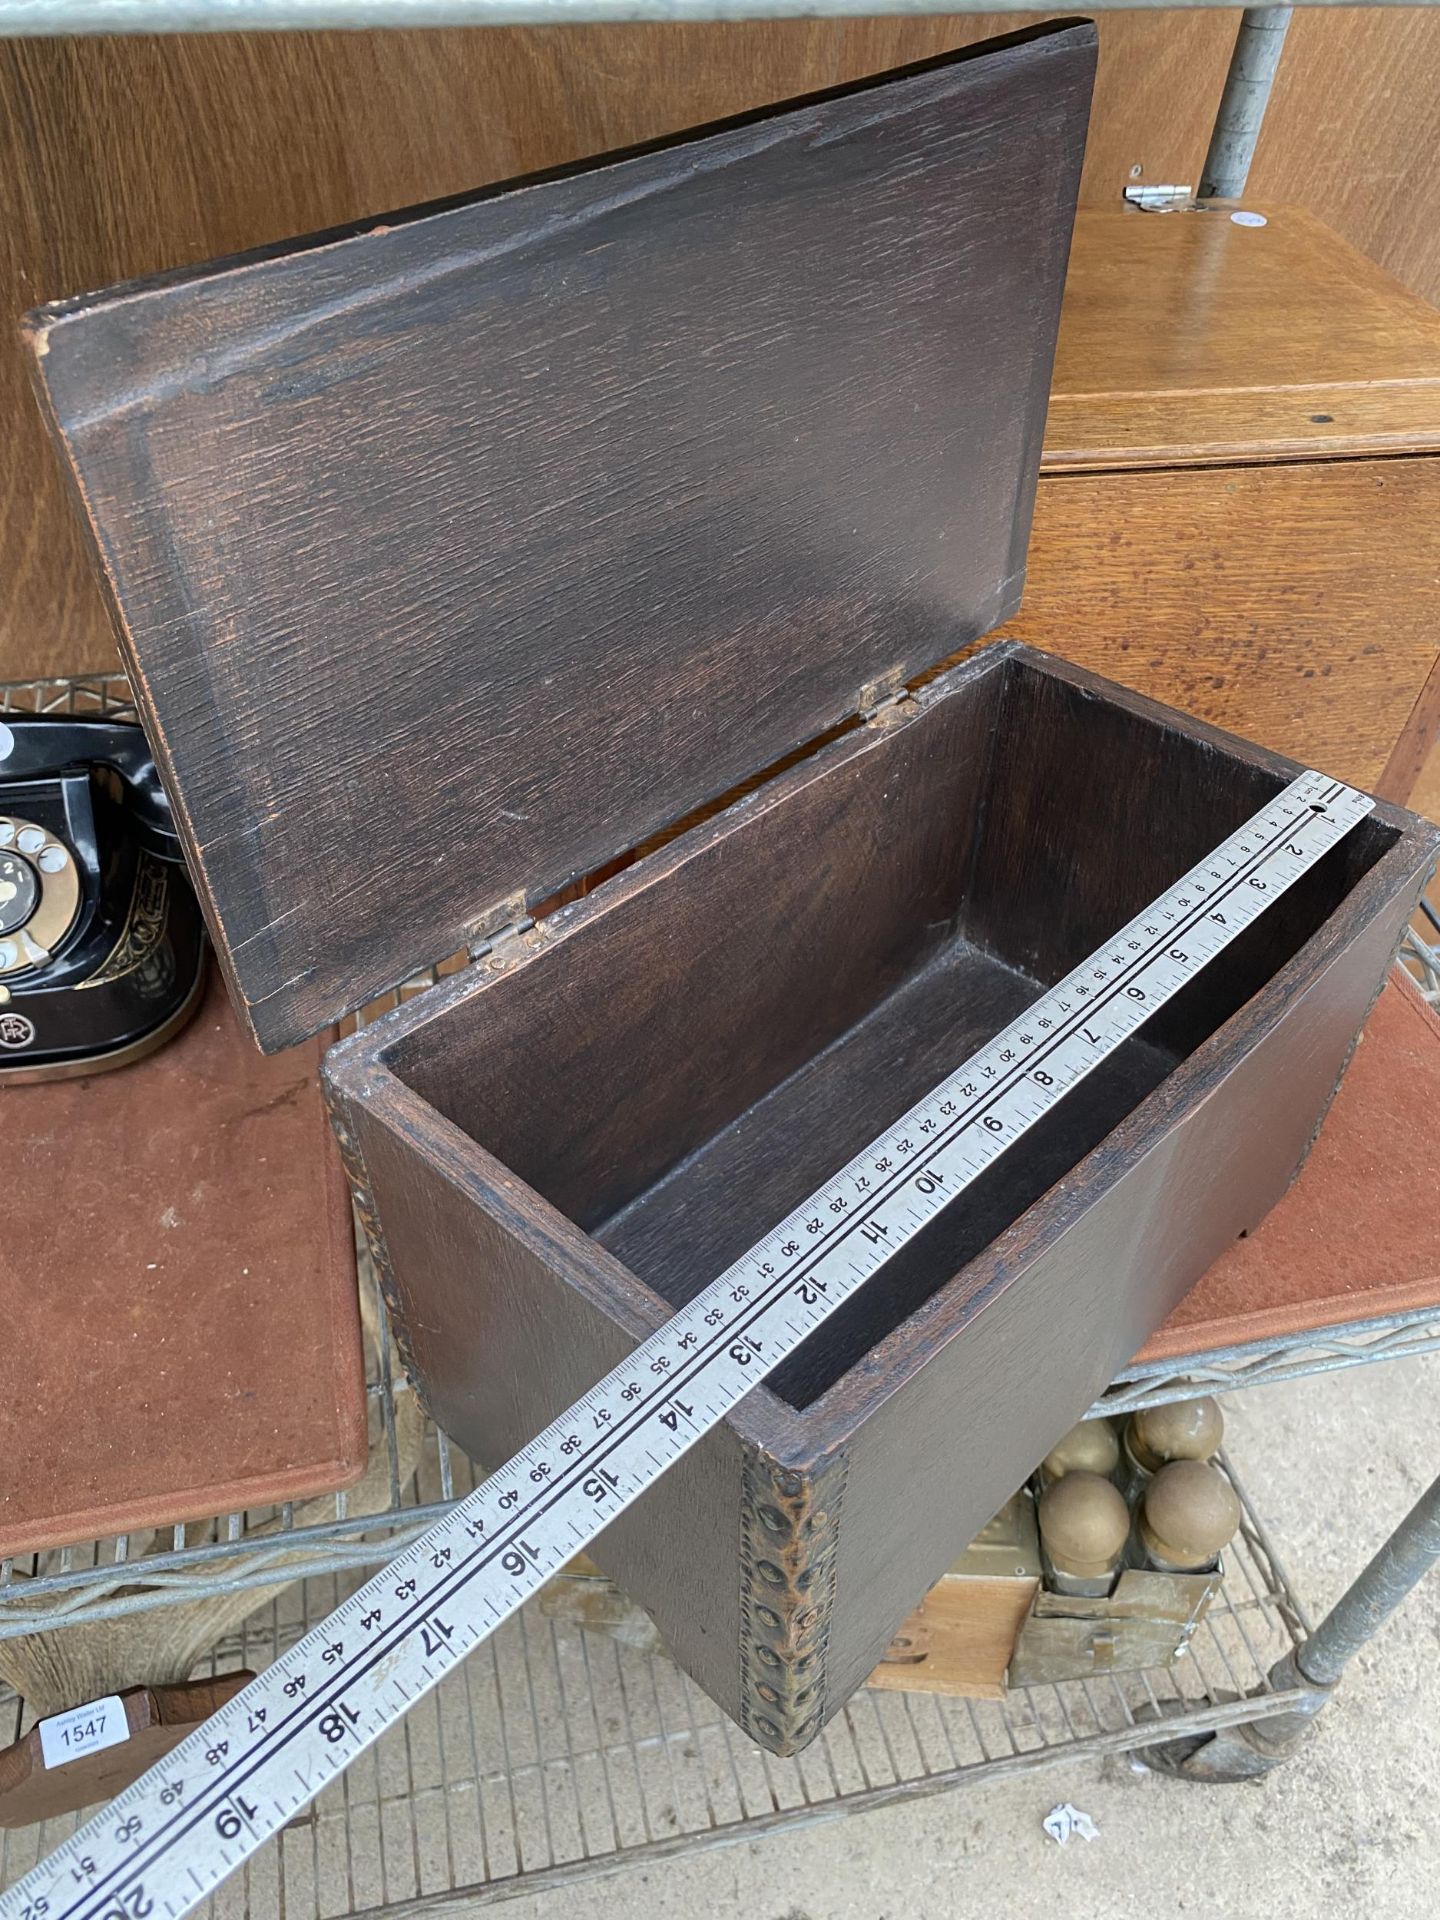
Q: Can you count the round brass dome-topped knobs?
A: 4